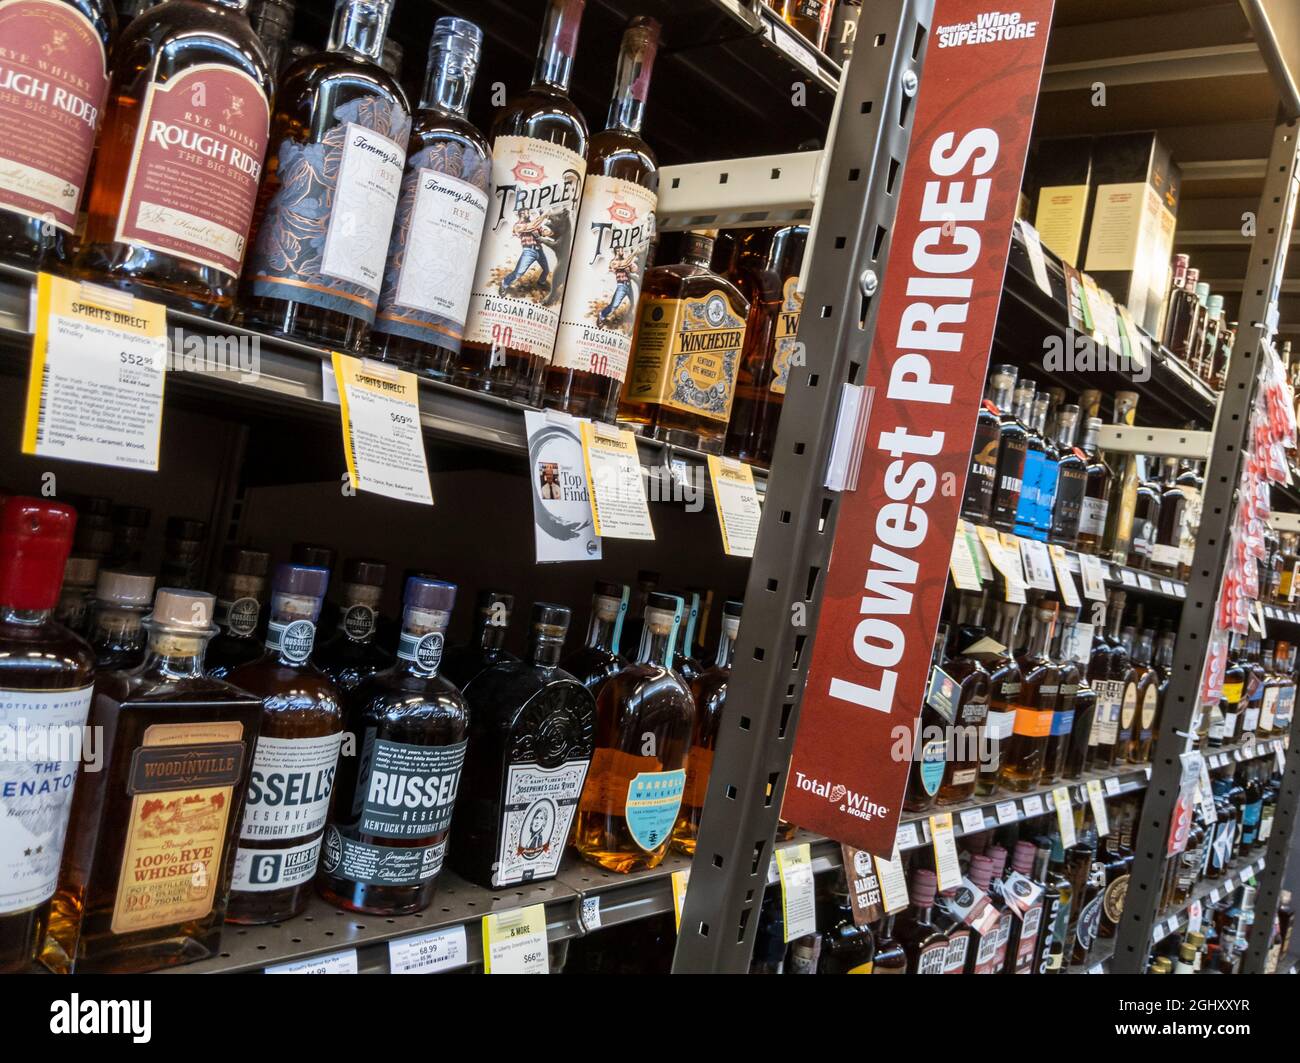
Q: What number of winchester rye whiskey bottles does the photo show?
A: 2